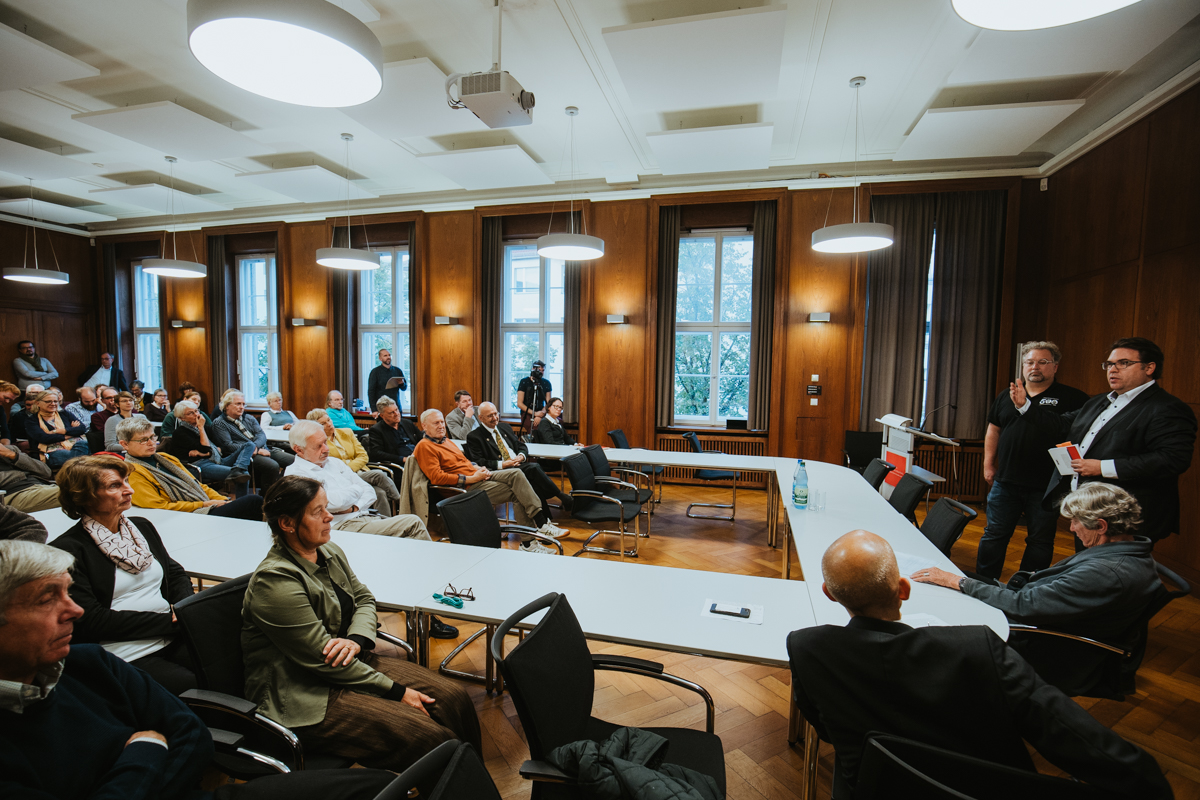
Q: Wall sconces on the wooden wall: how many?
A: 5